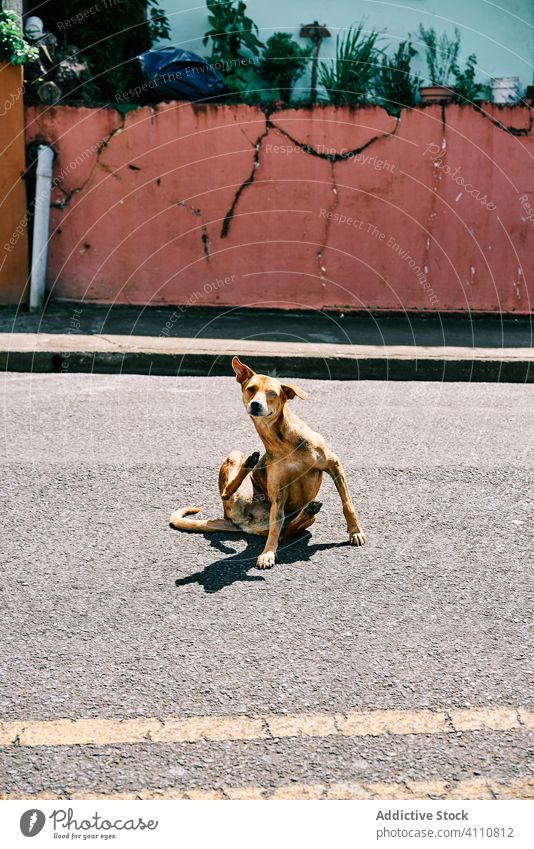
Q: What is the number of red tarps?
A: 0